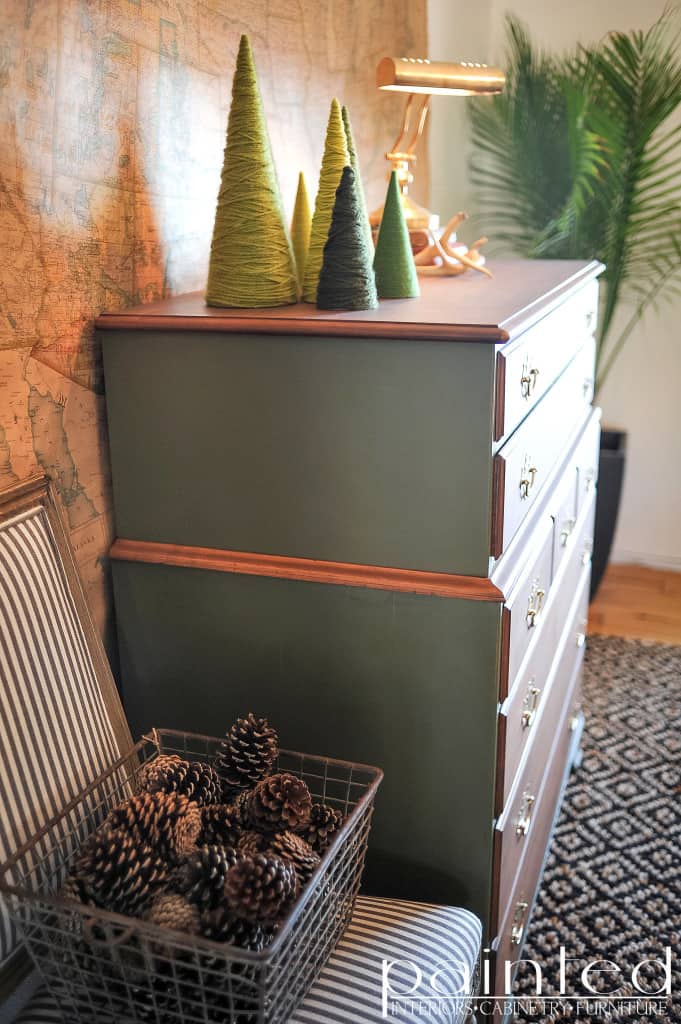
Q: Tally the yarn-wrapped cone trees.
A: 6